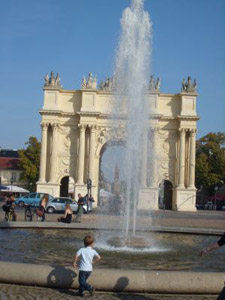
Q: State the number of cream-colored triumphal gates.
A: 1